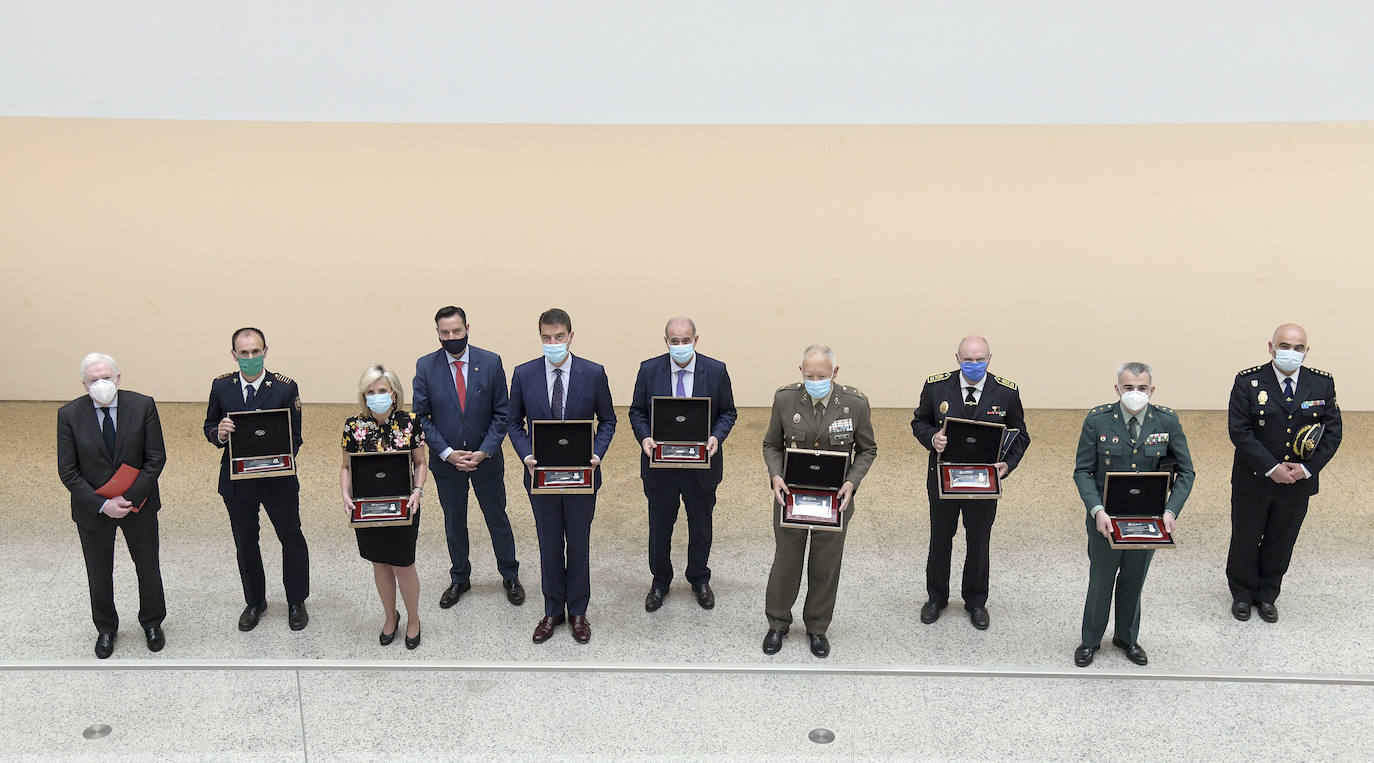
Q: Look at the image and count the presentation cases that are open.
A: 7